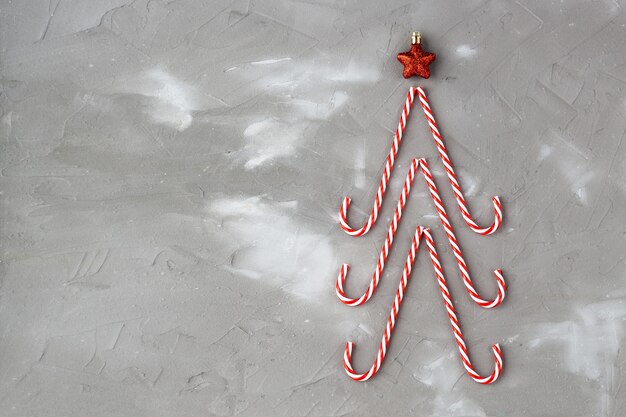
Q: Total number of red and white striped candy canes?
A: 6